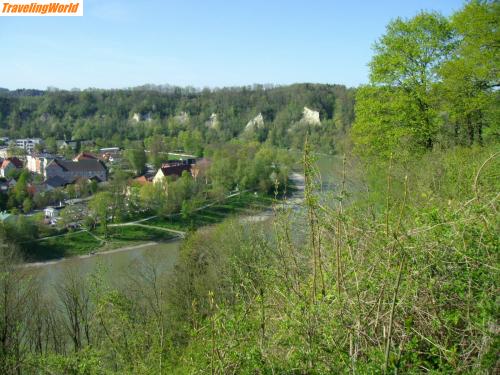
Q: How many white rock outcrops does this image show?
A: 5